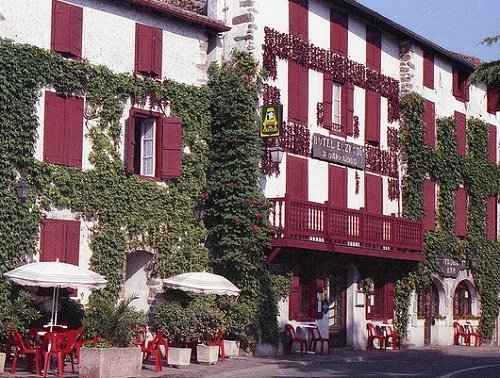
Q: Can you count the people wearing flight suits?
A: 0